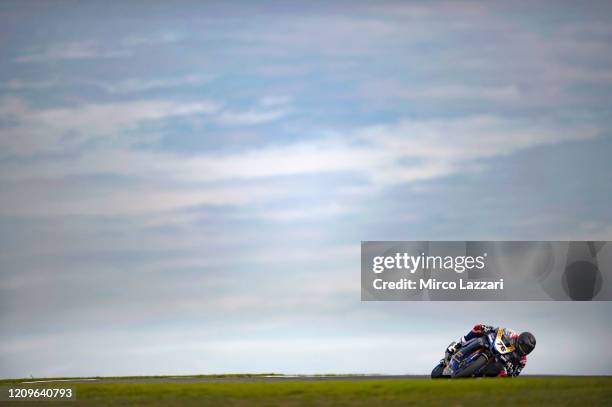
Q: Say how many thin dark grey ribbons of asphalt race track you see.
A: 1